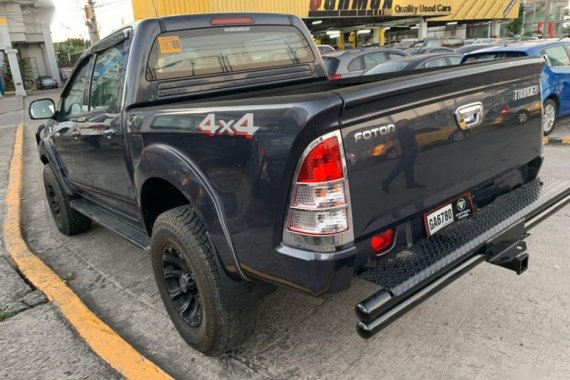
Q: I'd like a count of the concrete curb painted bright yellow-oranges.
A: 1